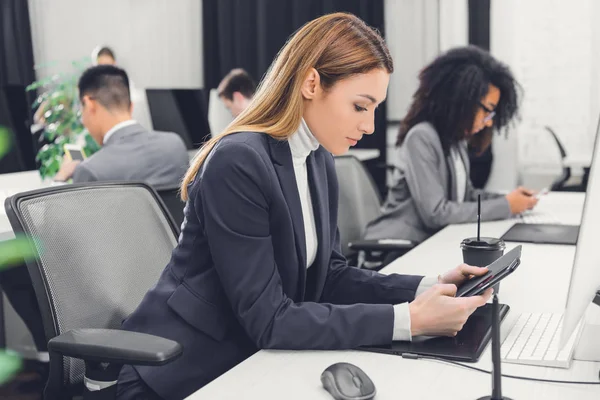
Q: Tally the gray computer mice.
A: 1